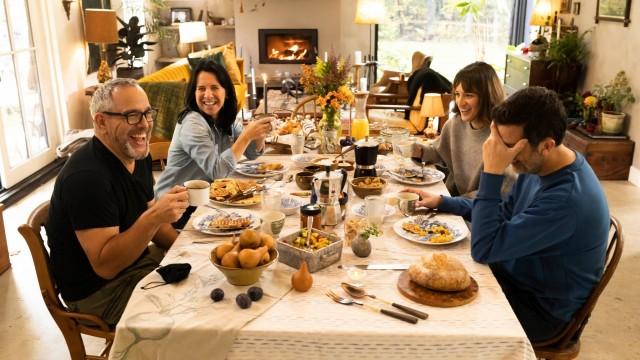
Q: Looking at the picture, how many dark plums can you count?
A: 3